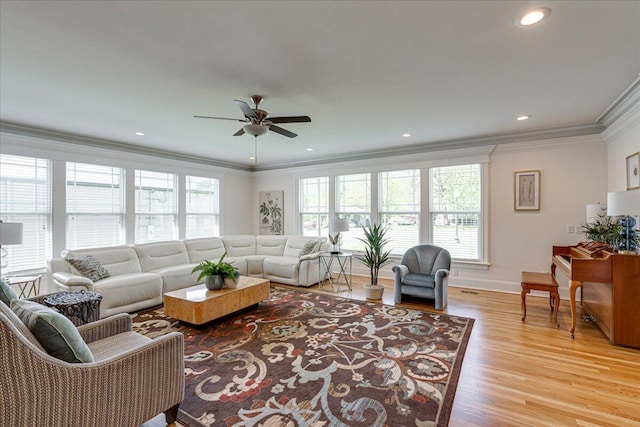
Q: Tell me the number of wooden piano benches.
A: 1